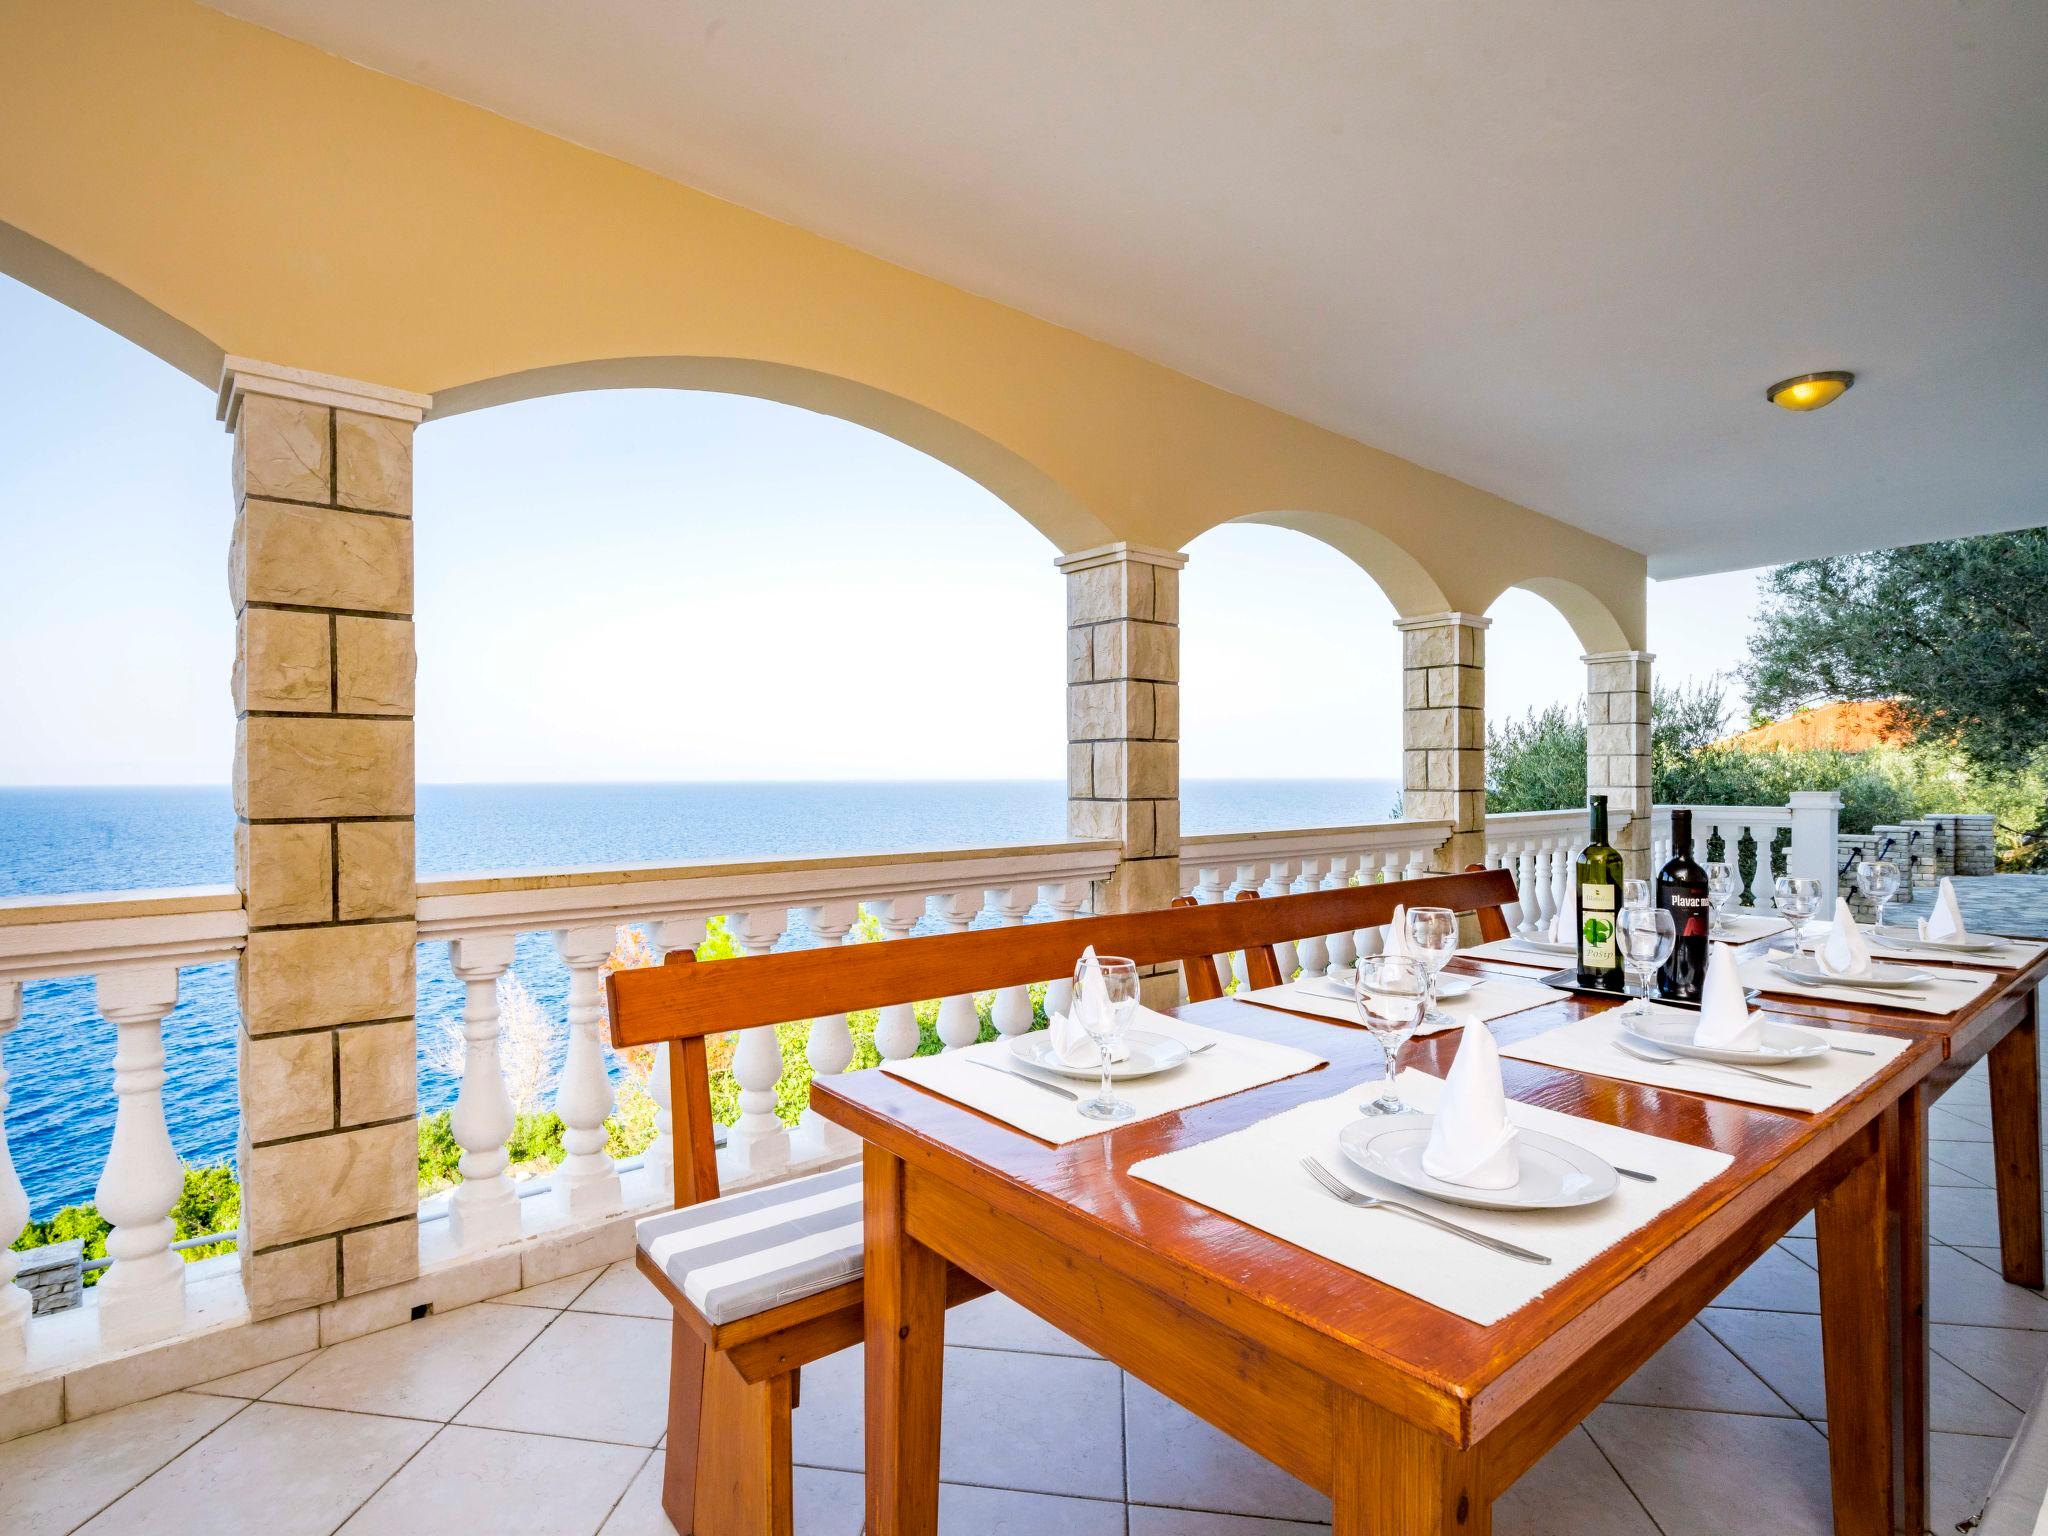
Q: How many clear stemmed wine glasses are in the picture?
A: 8